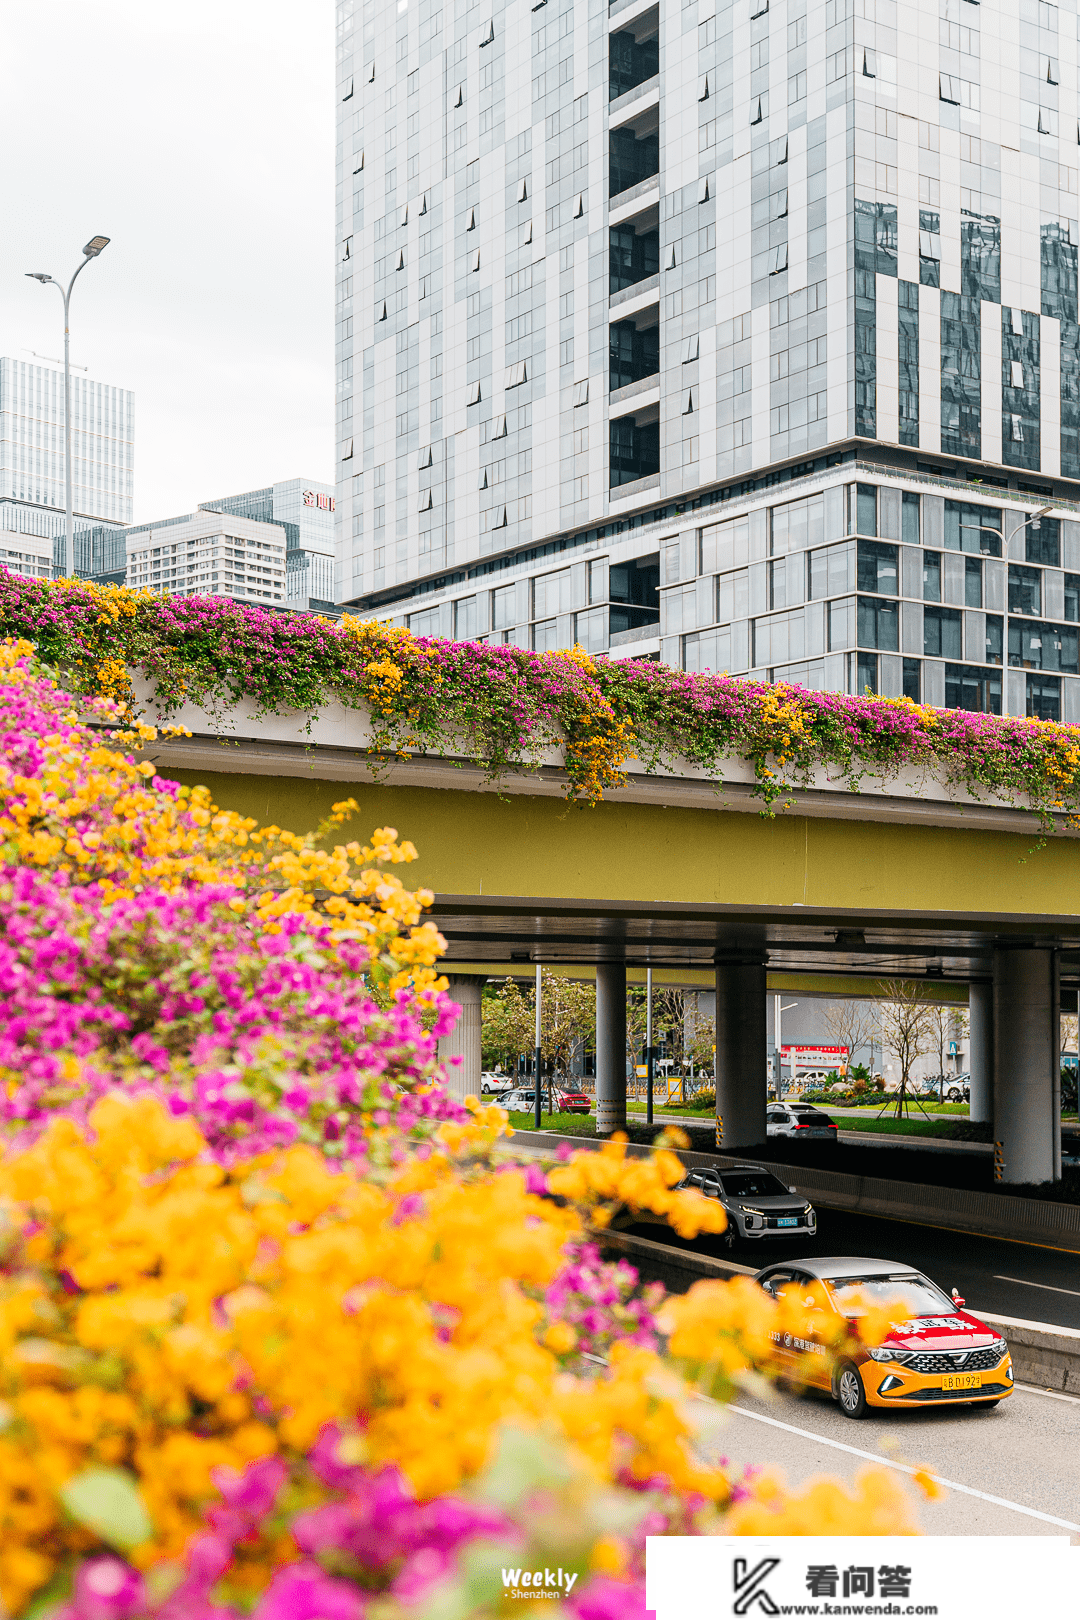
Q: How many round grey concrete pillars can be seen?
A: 5